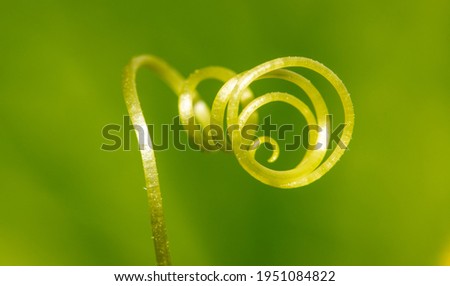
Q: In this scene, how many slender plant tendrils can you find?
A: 1